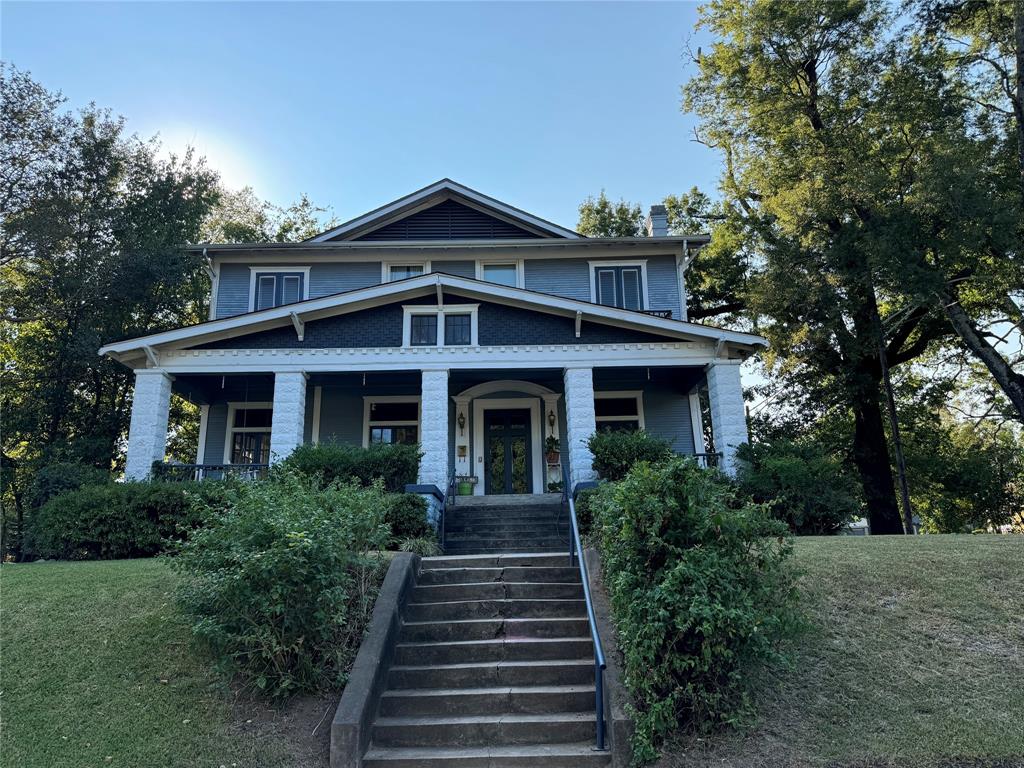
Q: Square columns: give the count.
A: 5